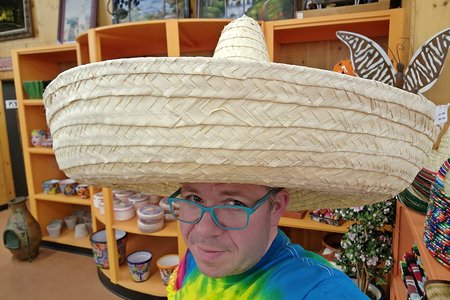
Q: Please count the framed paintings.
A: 5